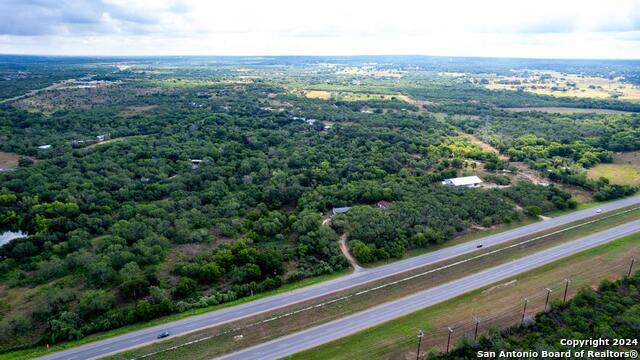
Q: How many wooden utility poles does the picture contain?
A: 7